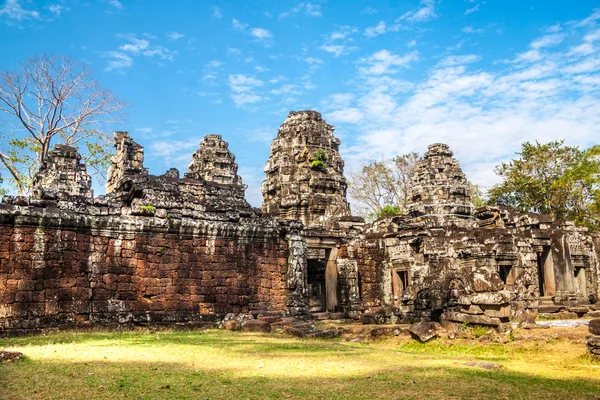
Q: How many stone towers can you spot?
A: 5